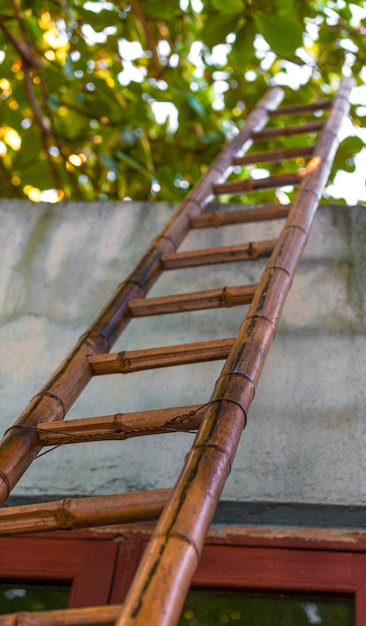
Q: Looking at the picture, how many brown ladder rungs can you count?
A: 11